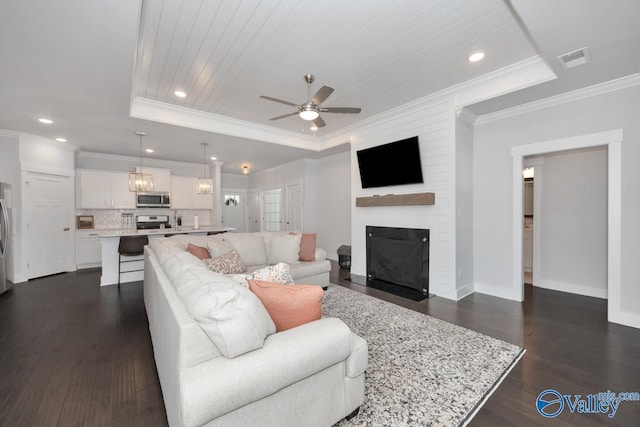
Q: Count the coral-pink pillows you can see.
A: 3